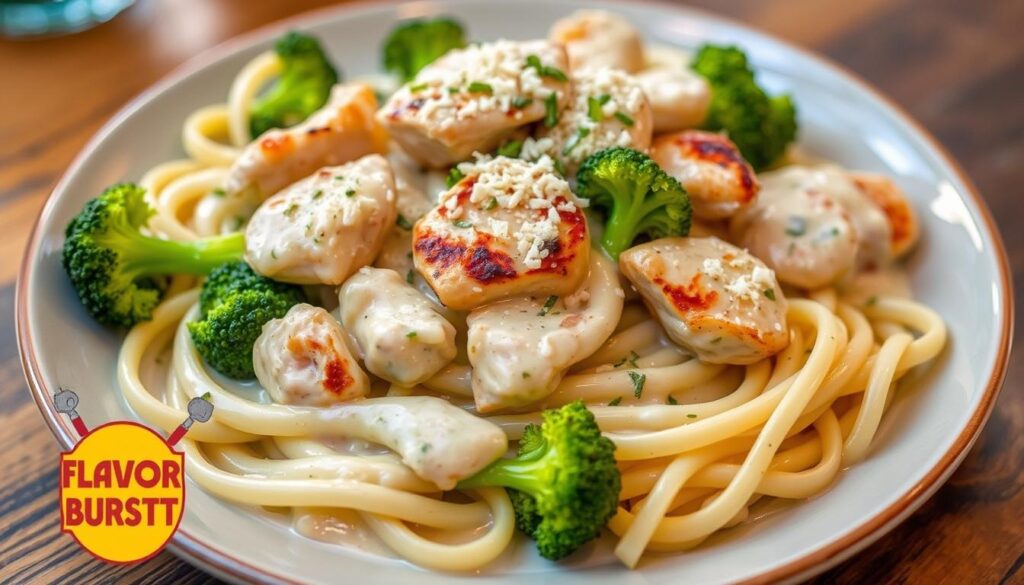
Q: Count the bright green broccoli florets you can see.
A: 7